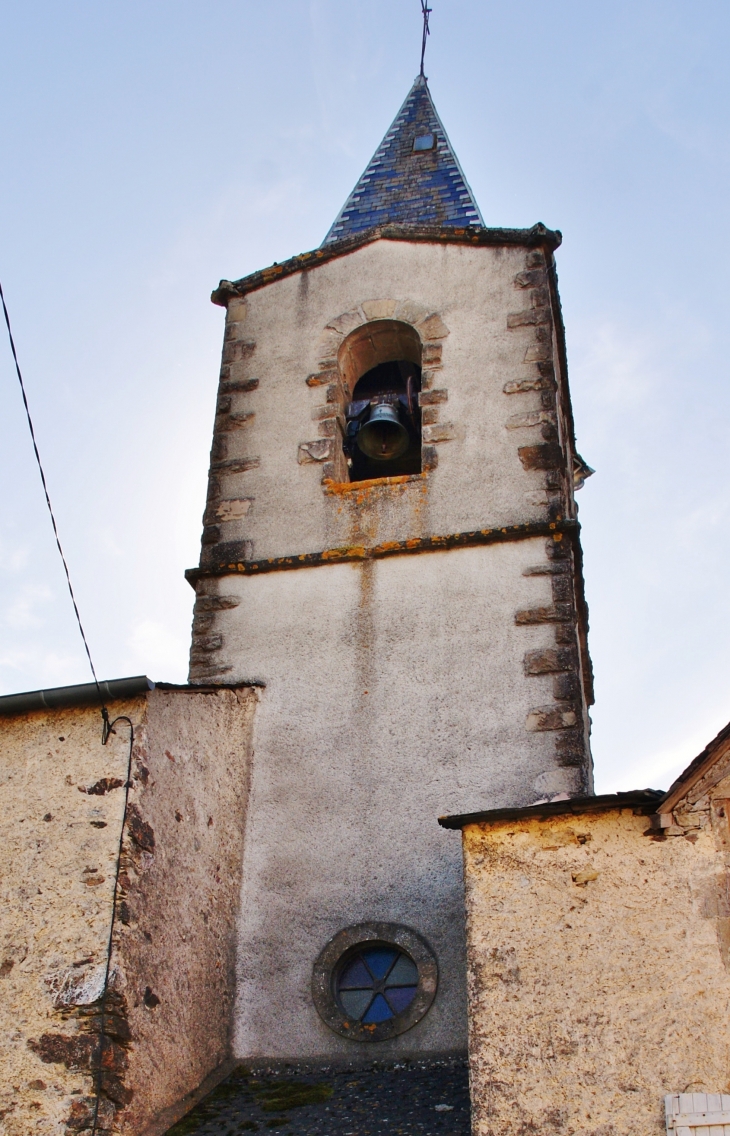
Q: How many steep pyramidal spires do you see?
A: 1